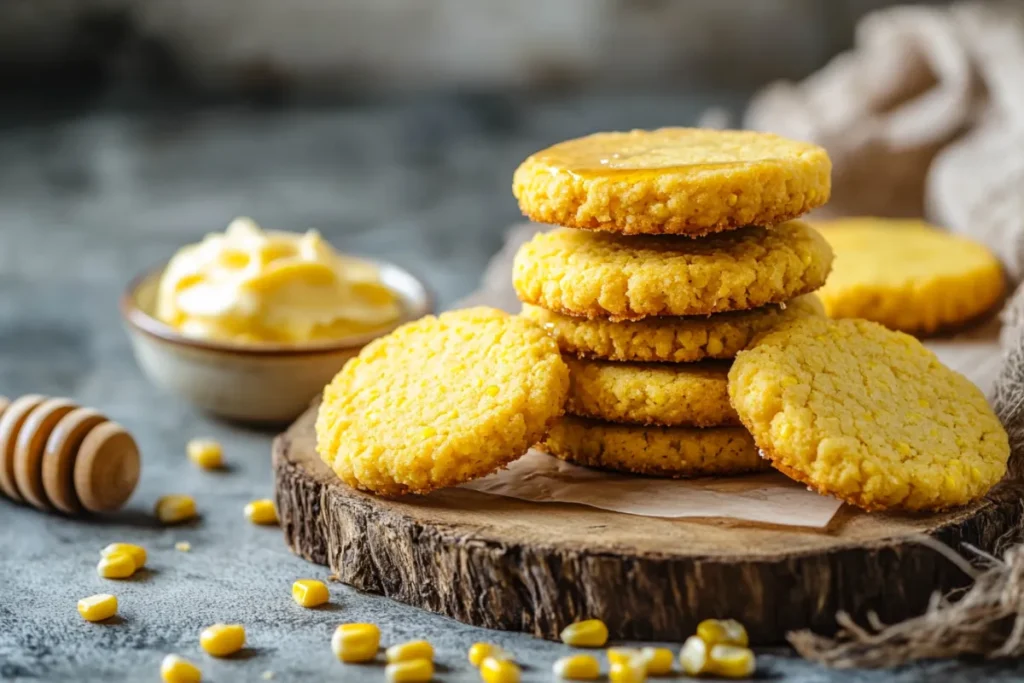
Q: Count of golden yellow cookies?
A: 8